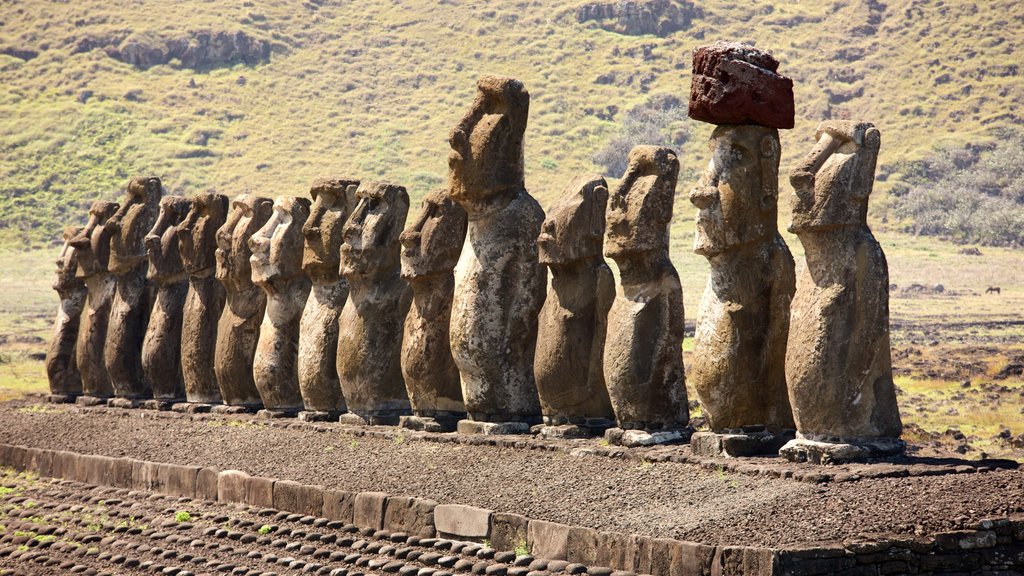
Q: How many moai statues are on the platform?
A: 15